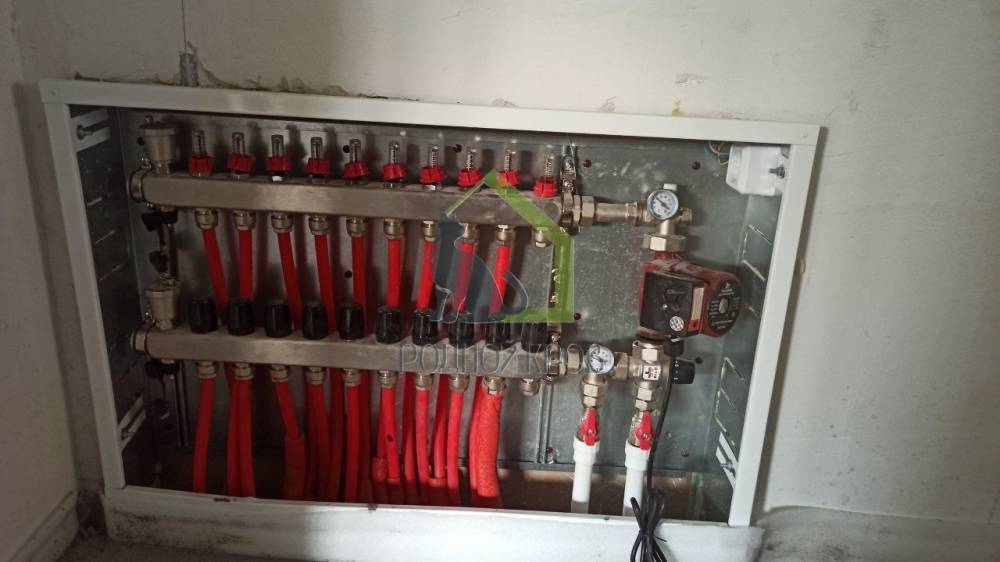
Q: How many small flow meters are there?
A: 10